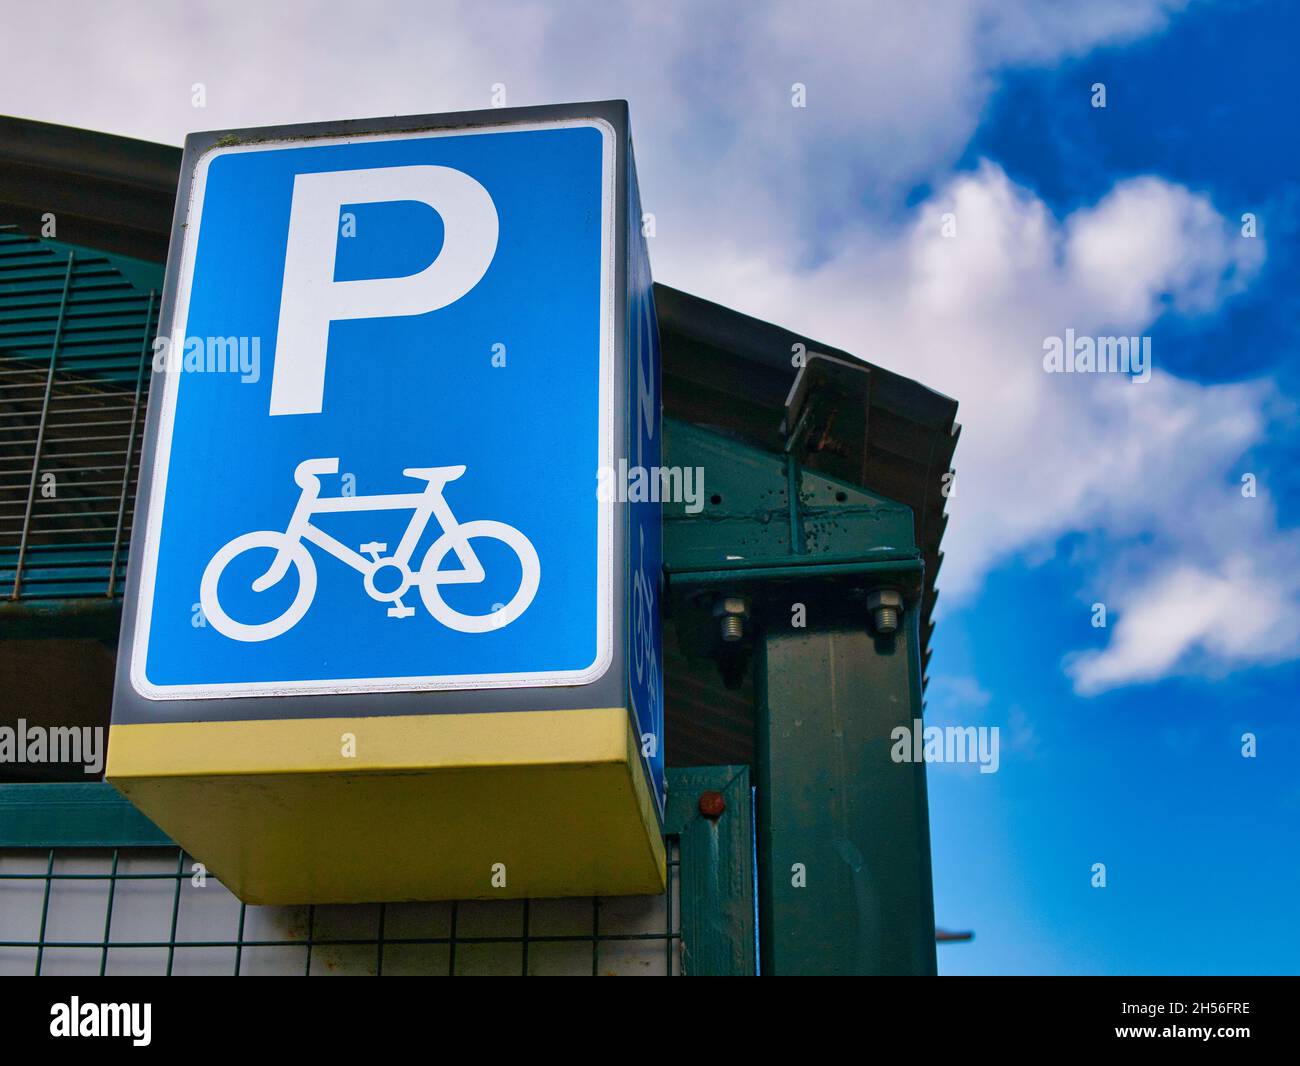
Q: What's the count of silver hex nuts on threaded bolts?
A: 2